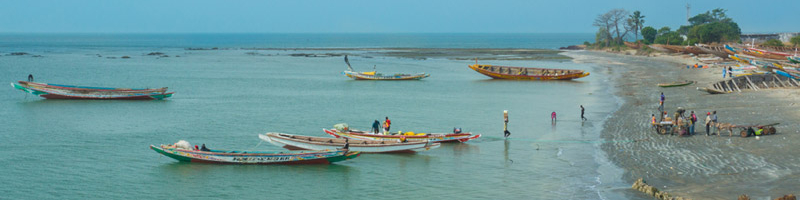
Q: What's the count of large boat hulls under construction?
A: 1